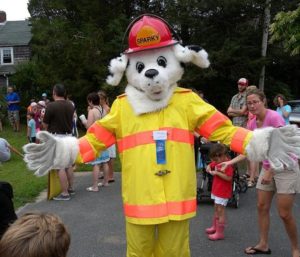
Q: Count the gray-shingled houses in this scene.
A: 1